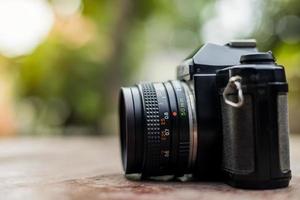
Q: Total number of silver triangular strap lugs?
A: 1